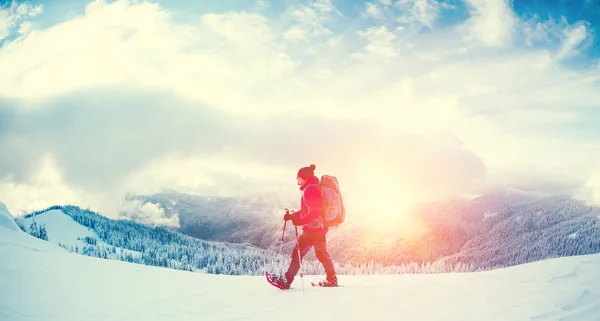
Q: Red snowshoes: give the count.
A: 2